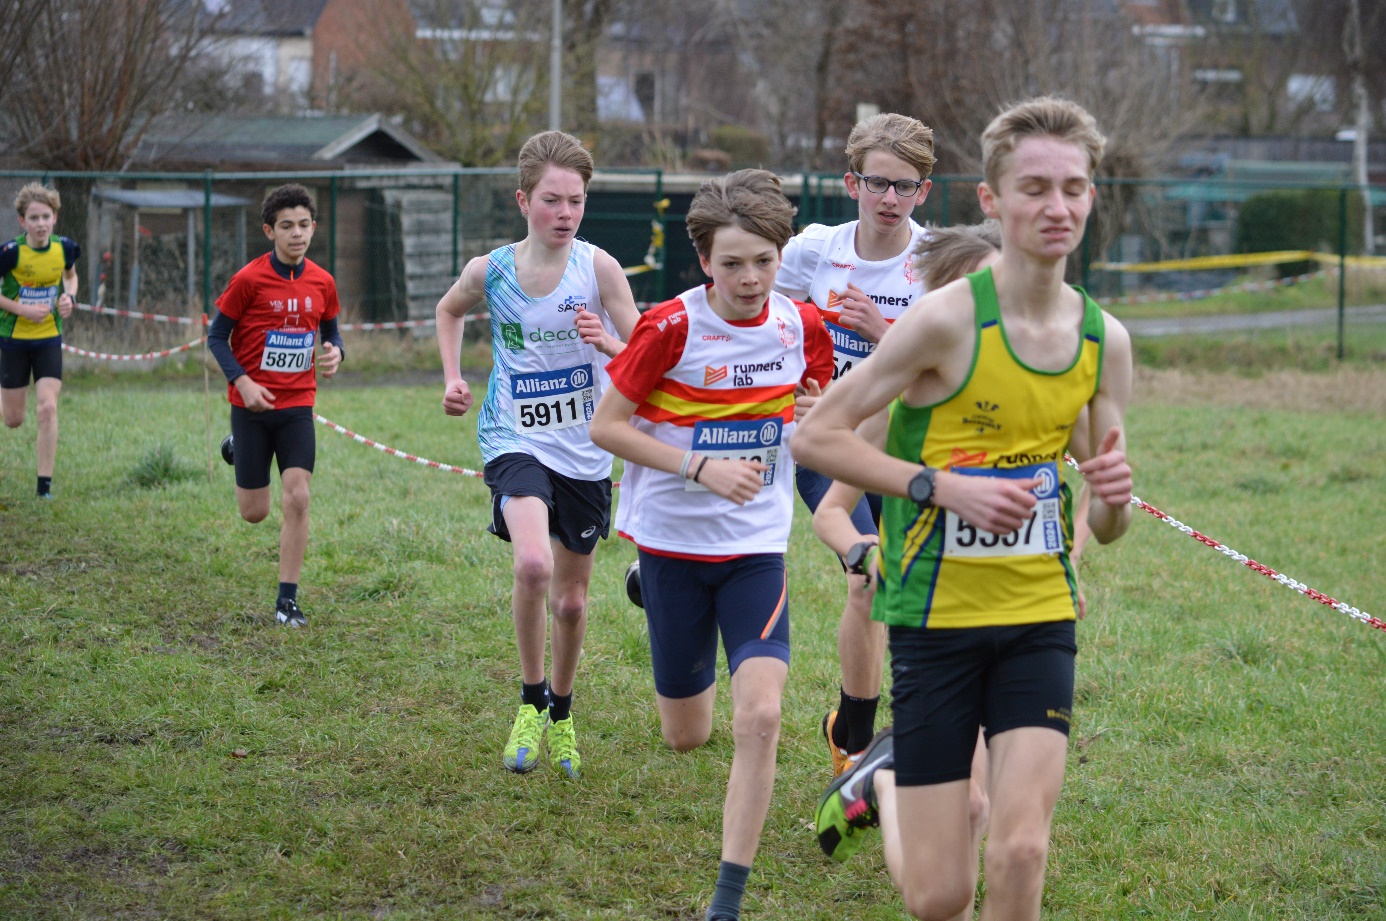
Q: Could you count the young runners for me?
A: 7